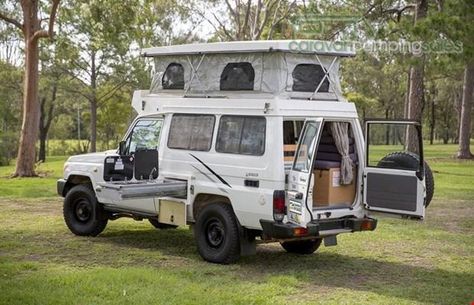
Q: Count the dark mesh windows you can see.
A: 3